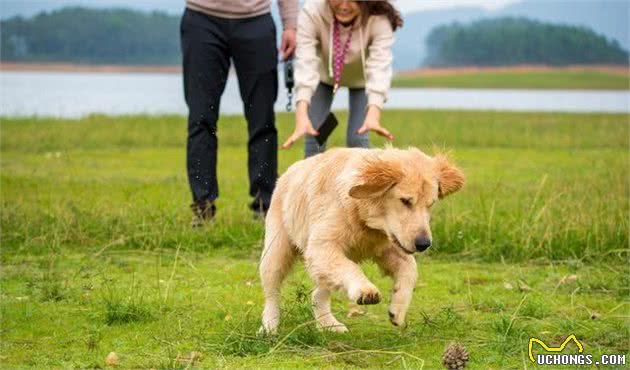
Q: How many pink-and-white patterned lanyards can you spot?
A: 1